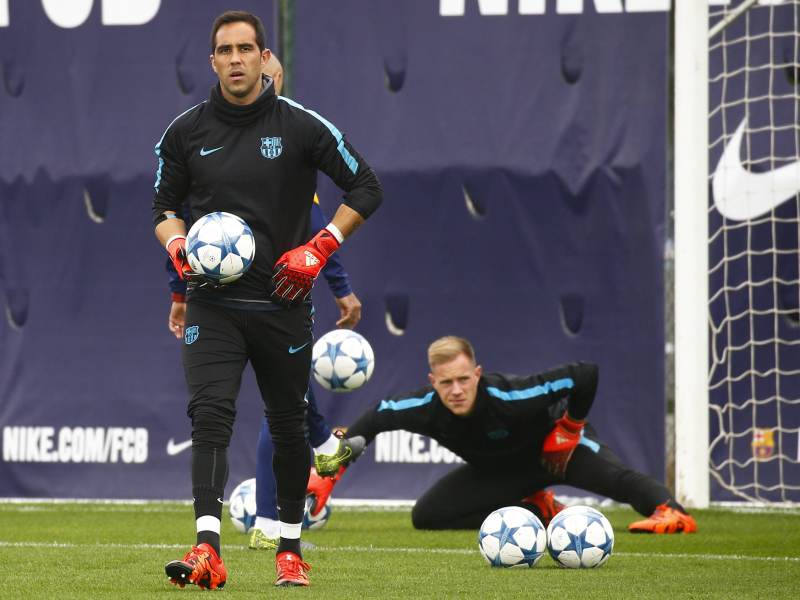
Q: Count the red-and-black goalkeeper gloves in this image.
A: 4